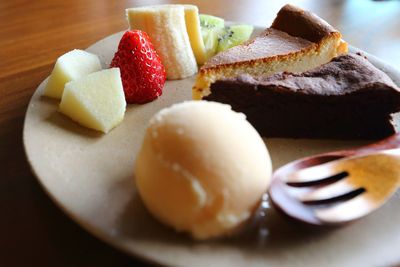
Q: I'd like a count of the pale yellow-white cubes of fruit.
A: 2